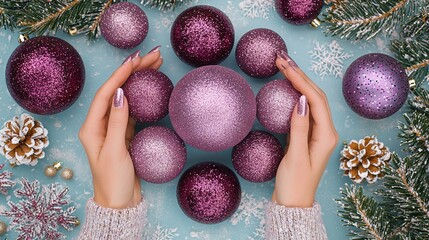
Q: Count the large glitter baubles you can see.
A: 12